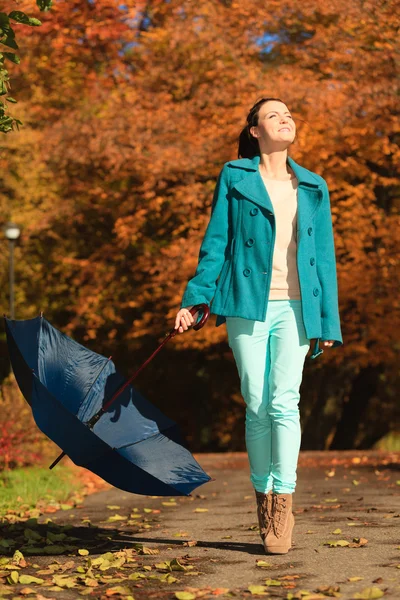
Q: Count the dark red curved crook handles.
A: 1